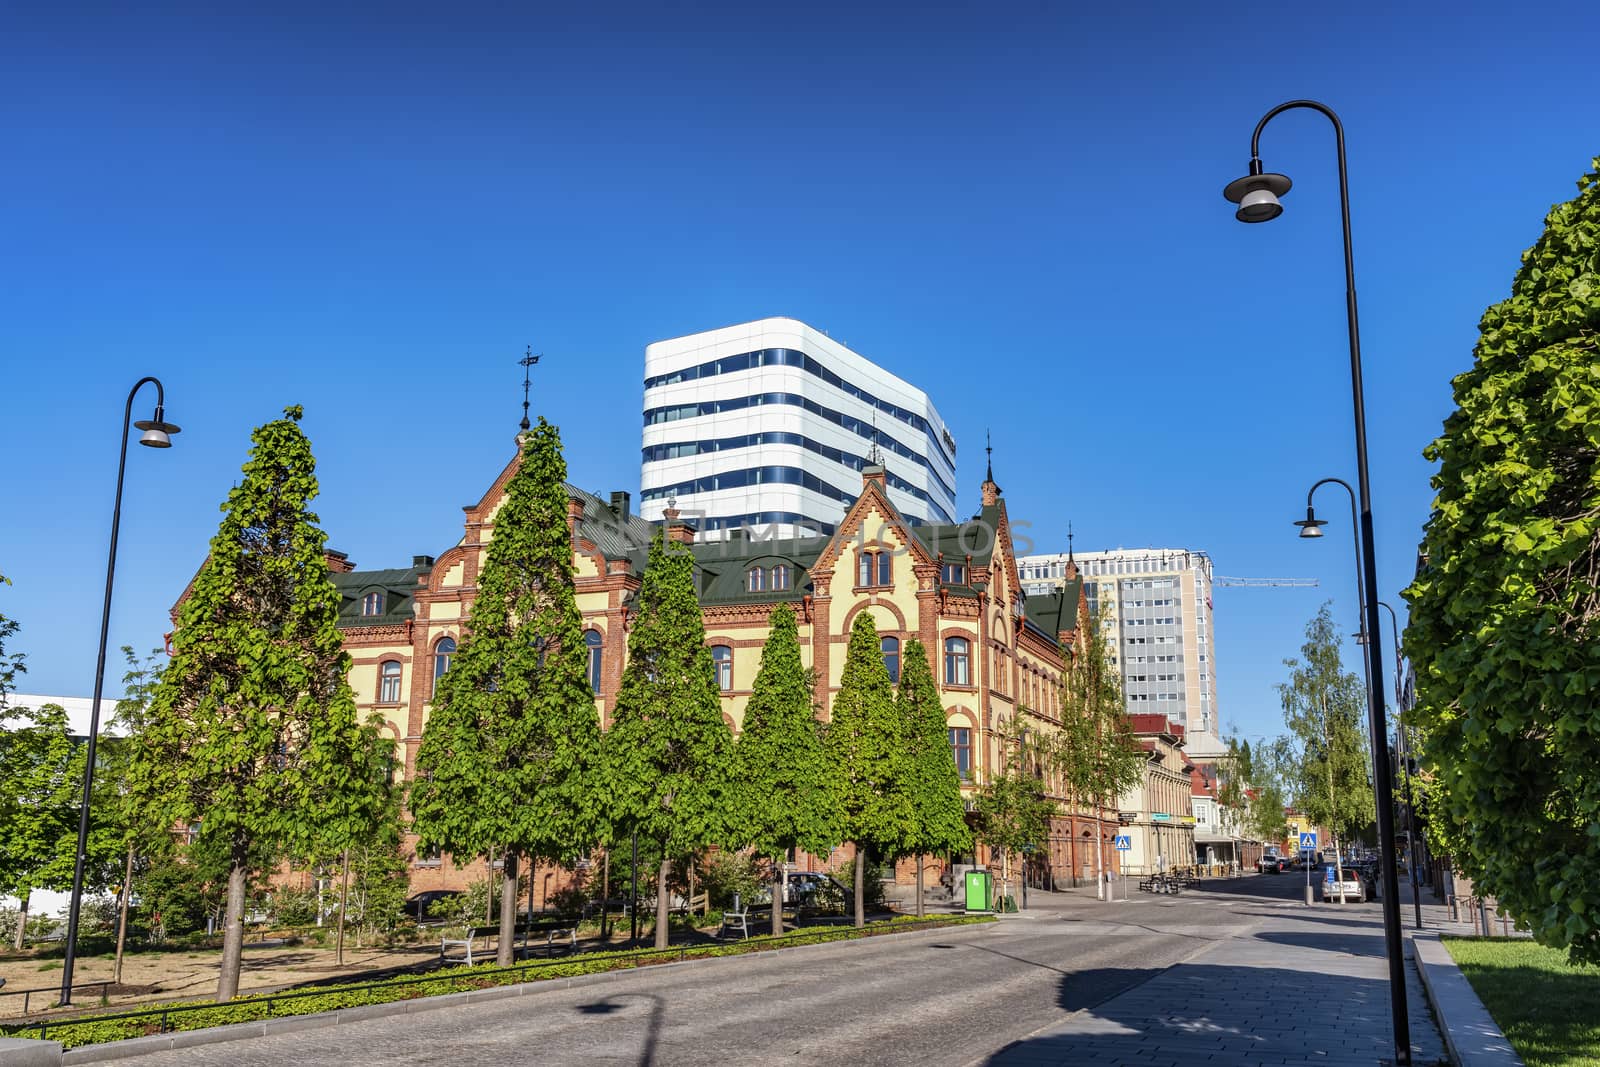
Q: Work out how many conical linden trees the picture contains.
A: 6